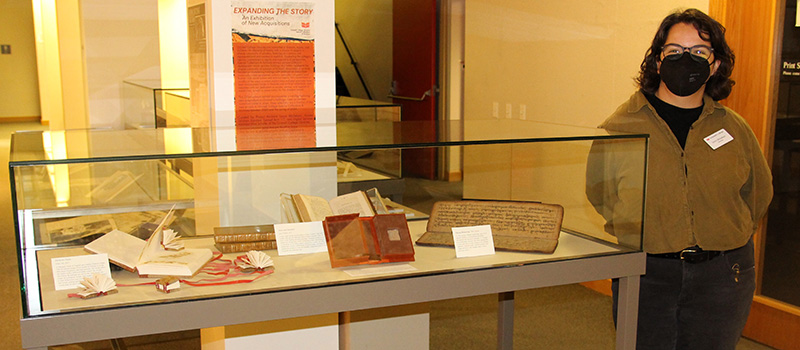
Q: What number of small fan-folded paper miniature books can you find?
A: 3